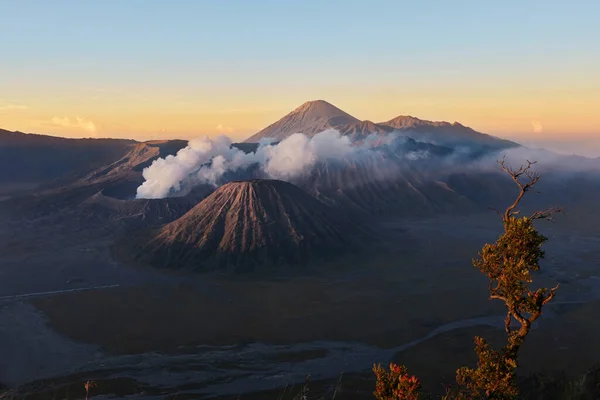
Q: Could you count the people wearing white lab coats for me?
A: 0